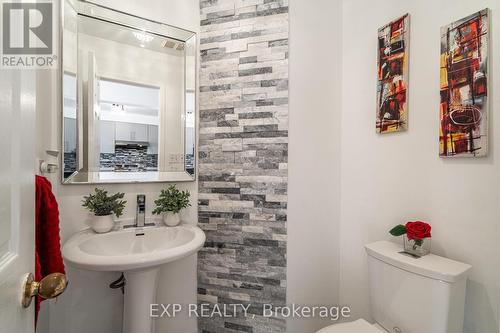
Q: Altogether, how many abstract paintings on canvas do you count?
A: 2